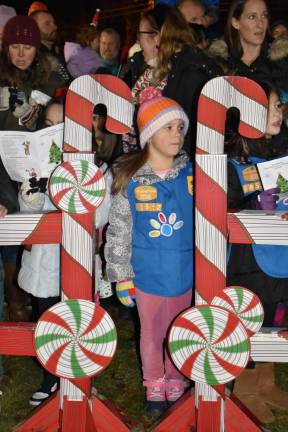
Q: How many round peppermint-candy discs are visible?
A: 4